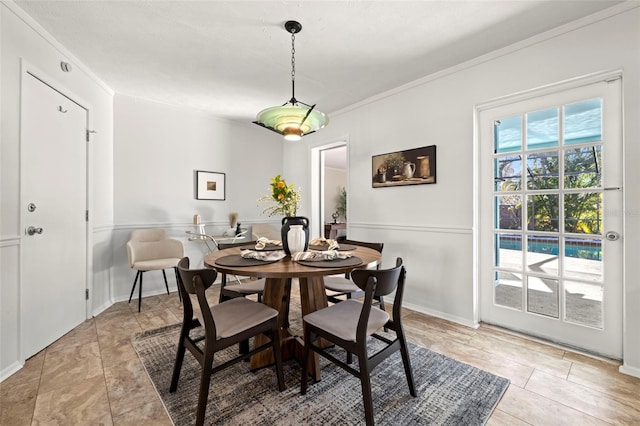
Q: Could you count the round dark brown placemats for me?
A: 4